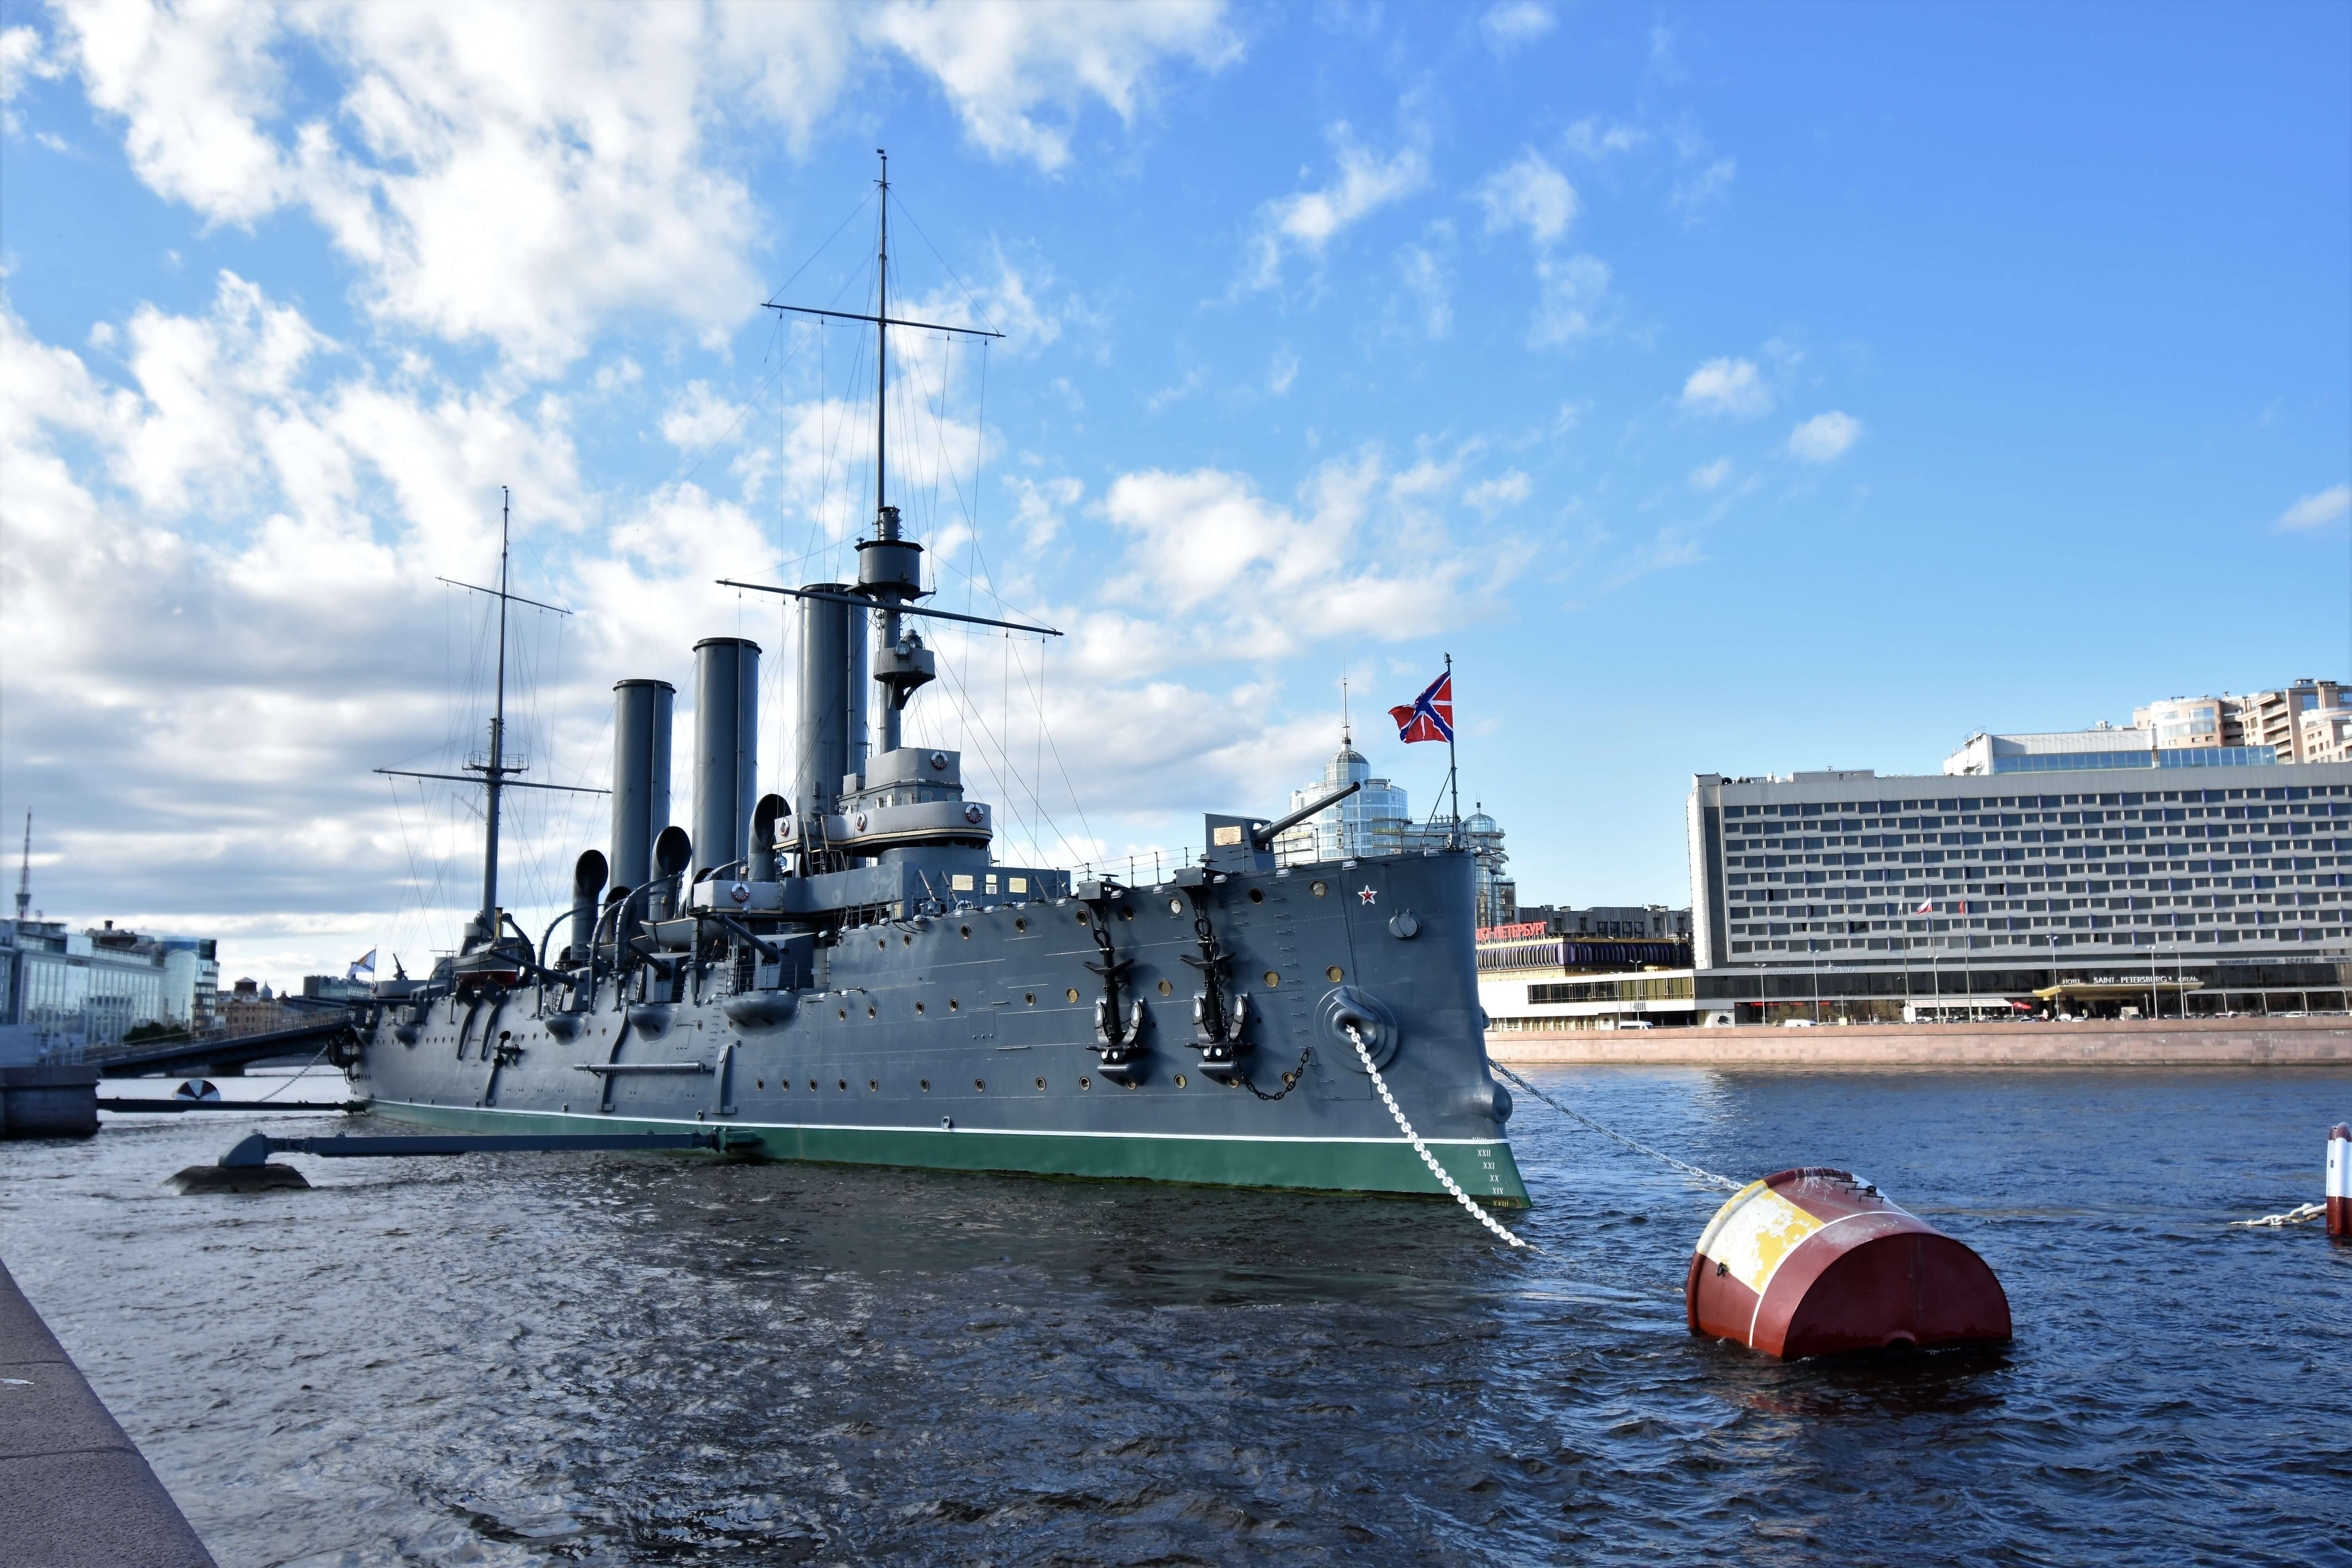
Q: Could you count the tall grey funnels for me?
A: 3